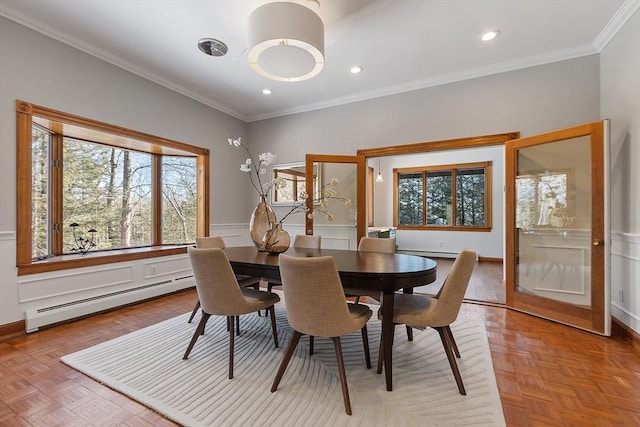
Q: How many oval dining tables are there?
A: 1